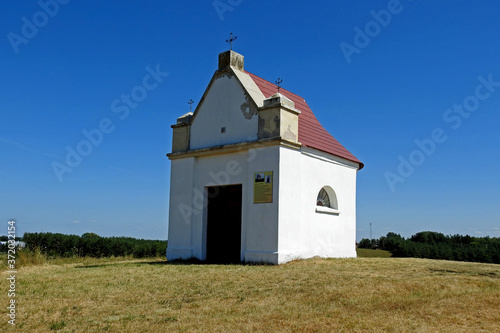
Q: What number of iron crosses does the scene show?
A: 3